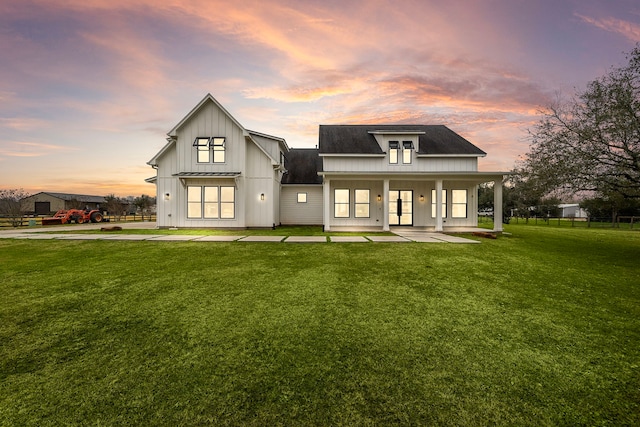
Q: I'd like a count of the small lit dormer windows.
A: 2